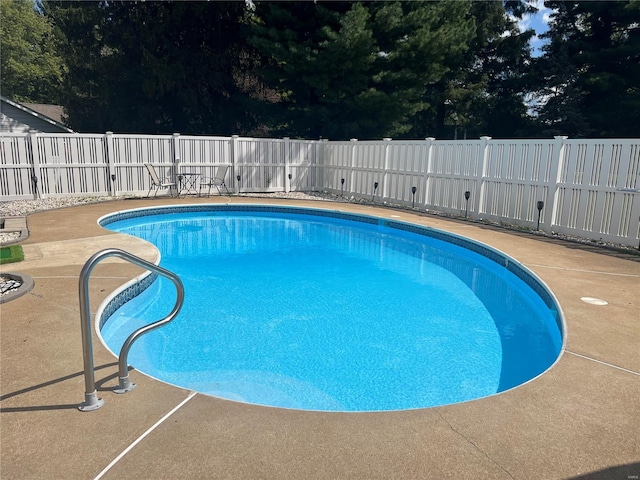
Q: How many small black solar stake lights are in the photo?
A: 10